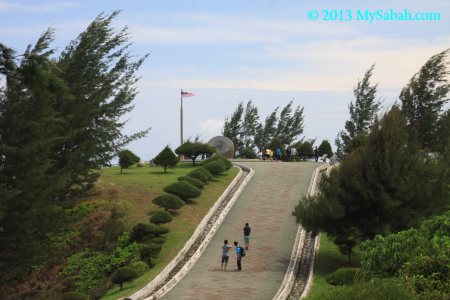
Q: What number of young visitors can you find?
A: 3